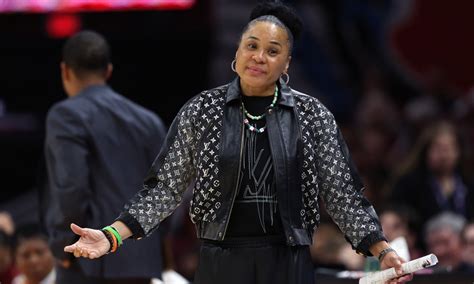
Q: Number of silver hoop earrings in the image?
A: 2